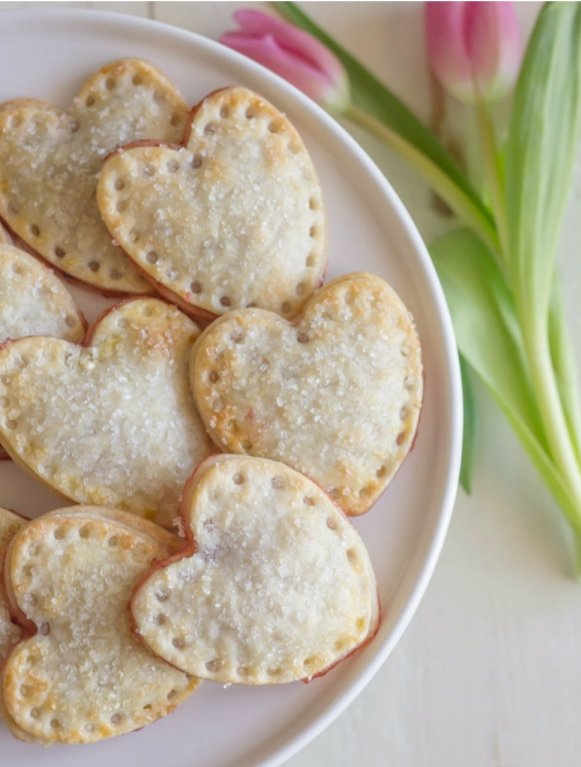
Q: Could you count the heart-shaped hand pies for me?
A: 8